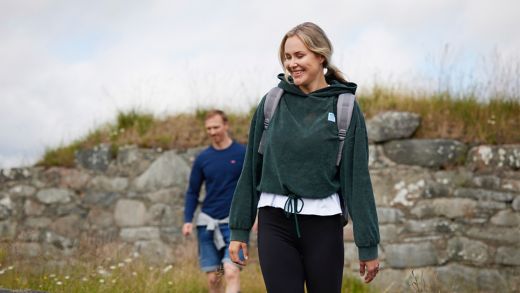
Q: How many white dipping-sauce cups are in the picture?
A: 0